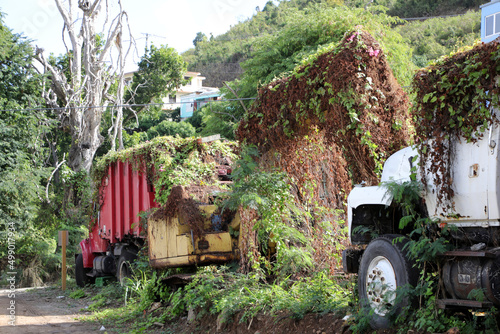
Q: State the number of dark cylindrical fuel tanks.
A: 2